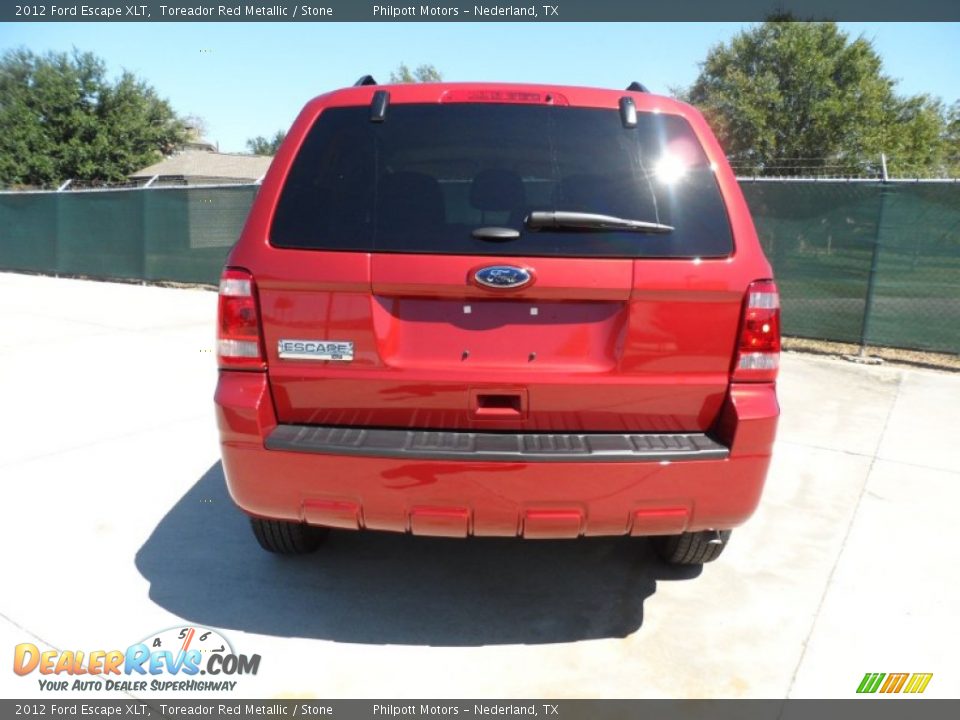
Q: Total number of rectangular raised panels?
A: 4